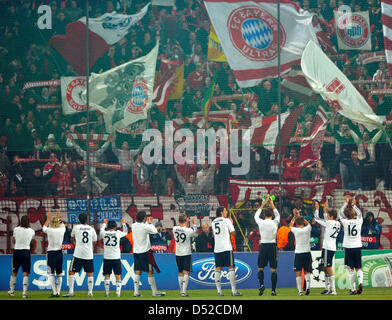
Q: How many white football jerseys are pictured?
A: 11